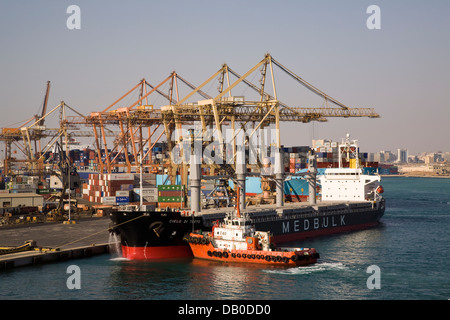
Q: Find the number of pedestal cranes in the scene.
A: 4